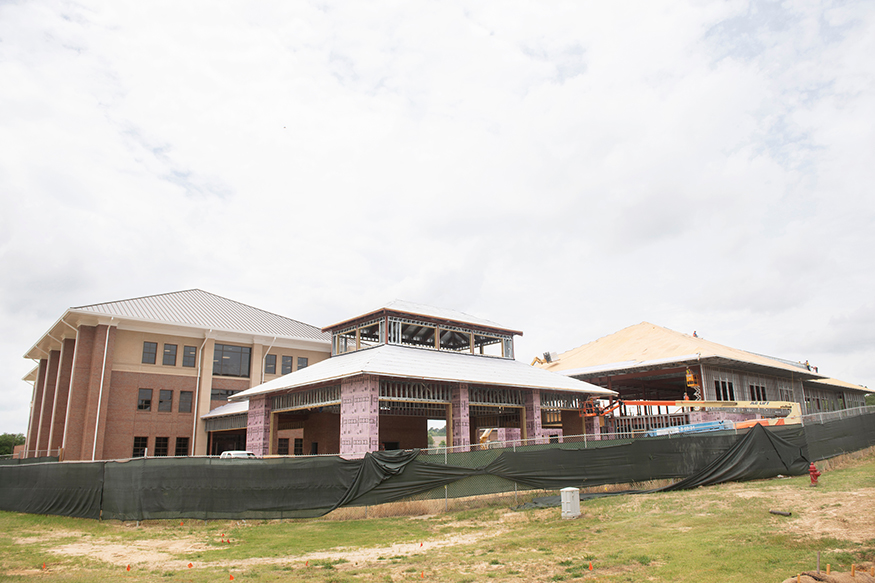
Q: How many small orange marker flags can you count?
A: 12